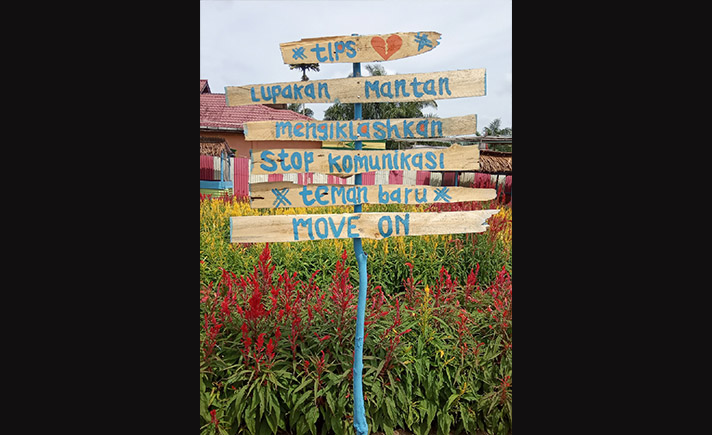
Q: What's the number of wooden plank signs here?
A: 6